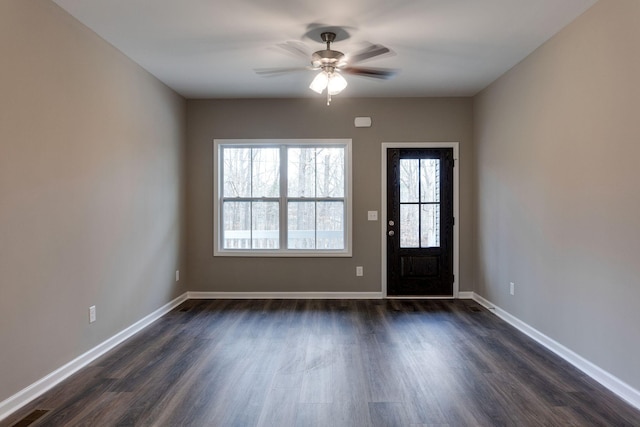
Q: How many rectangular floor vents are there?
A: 3